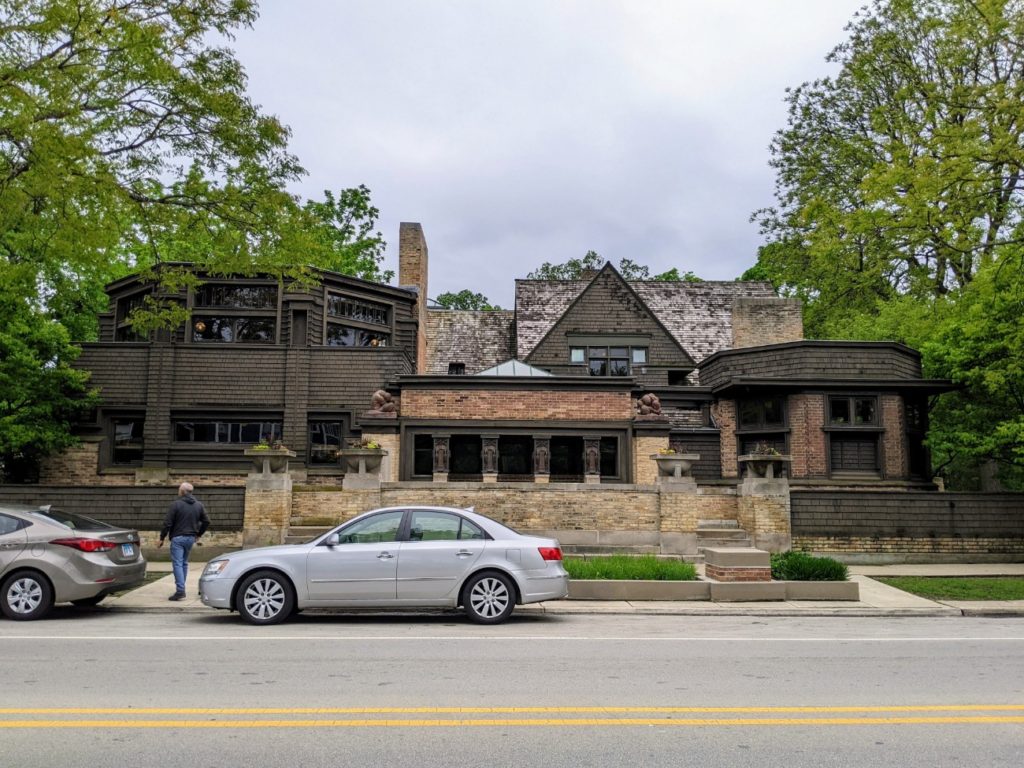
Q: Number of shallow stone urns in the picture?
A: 4